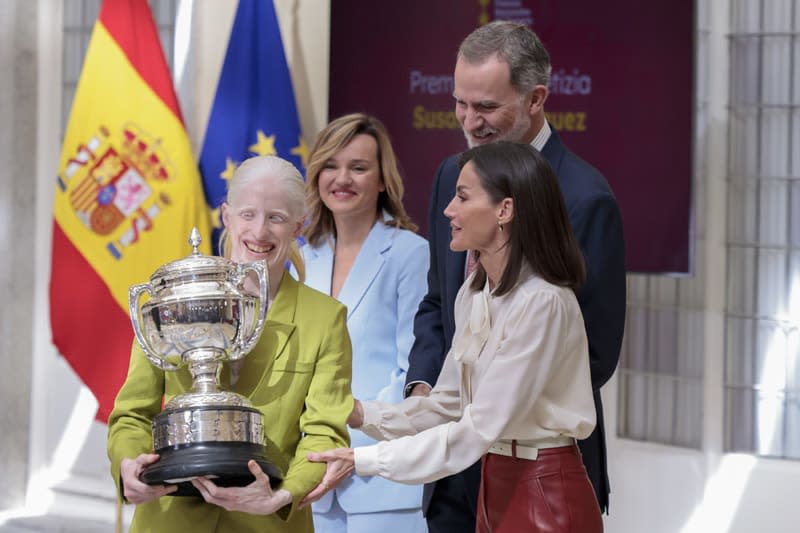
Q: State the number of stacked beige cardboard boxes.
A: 0